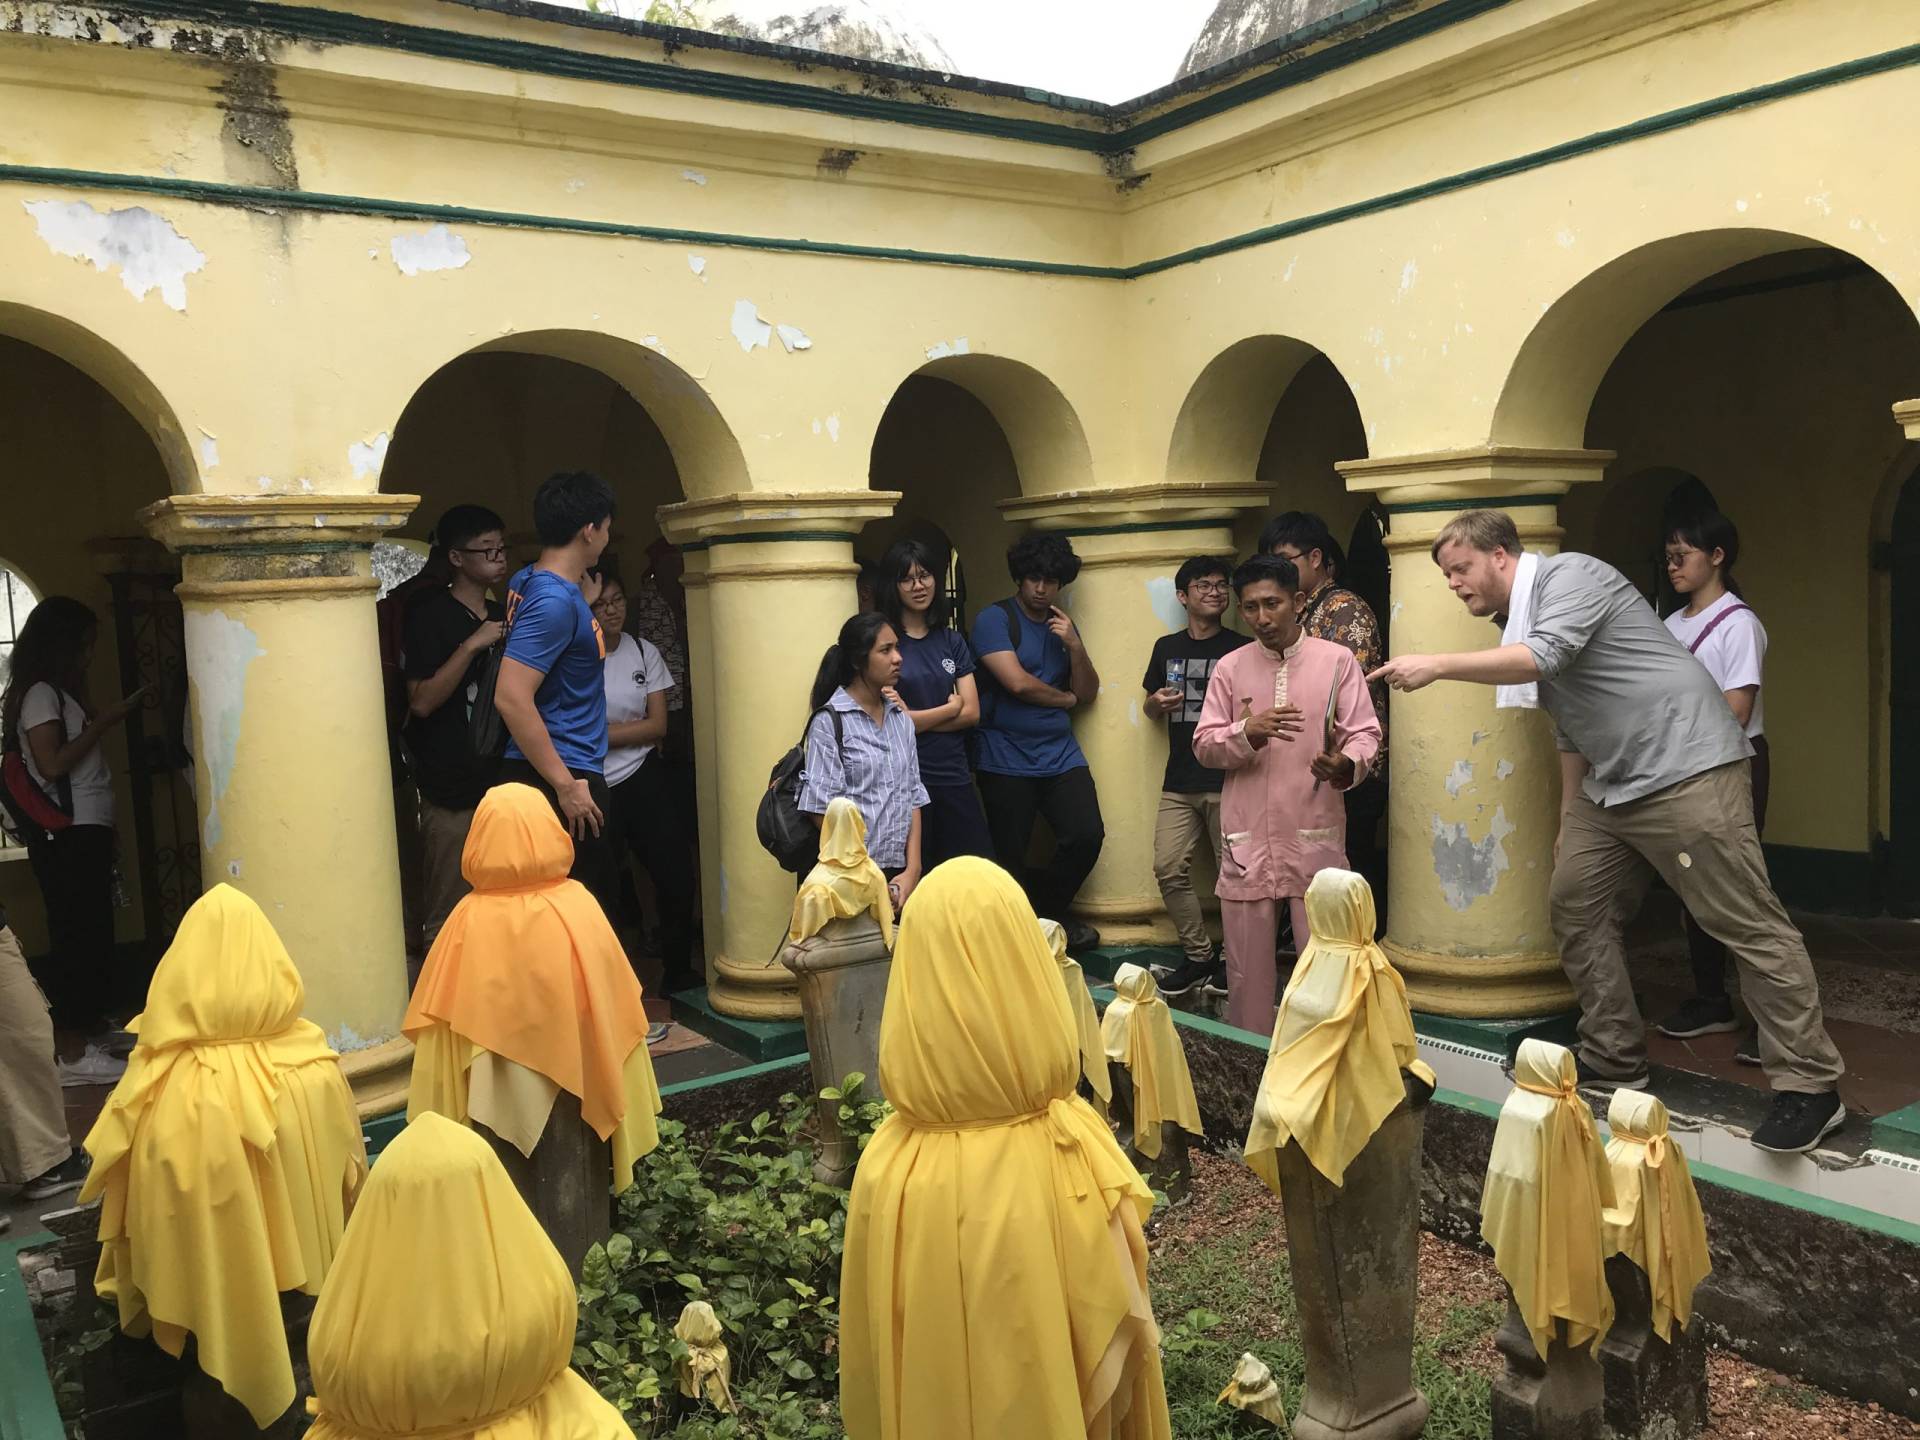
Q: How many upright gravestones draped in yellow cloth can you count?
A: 12